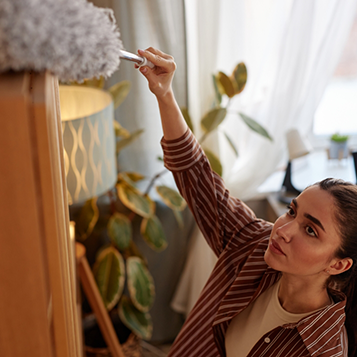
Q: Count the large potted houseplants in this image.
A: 1